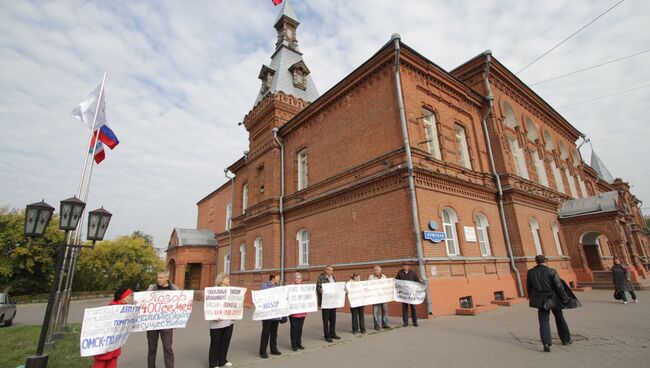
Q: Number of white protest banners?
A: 8